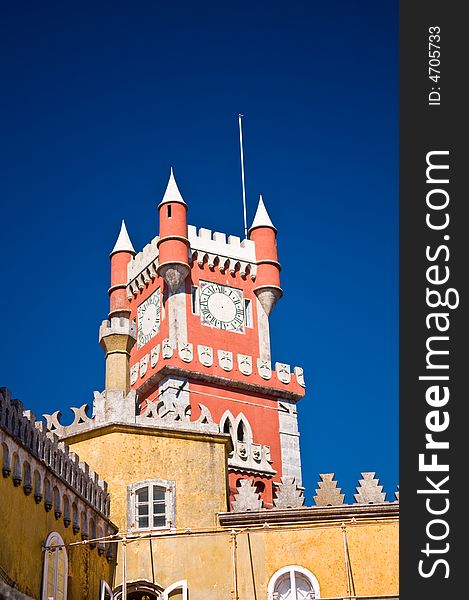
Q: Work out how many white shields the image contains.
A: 11